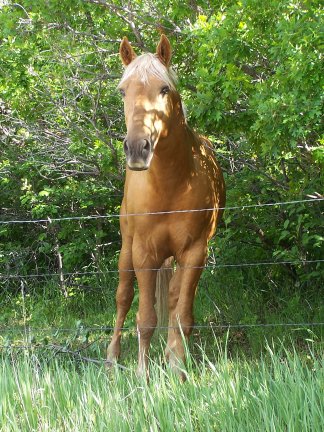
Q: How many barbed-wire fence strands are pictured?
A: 3